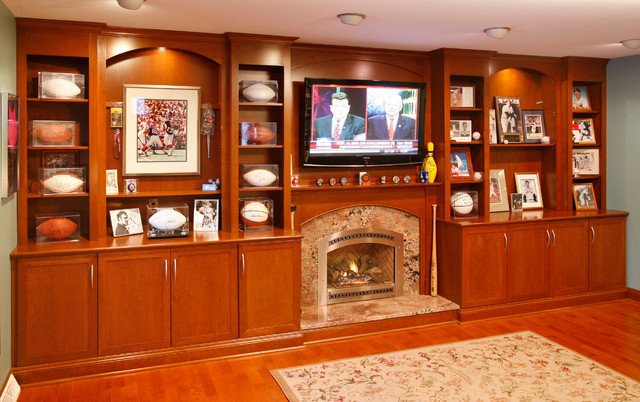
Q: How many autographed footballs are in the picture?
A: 8